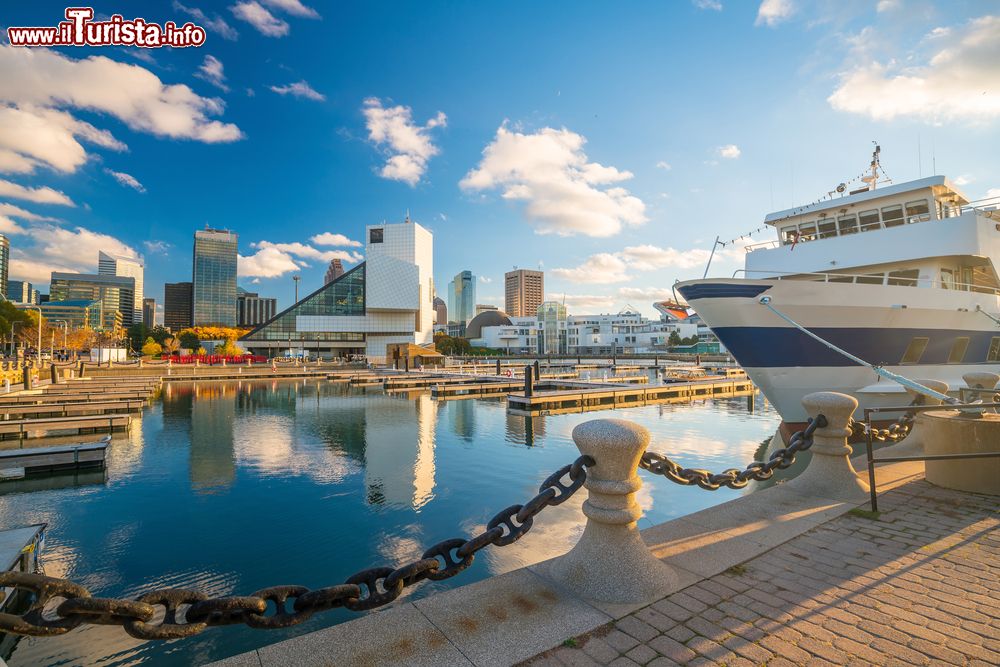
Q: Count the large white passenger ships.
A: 1